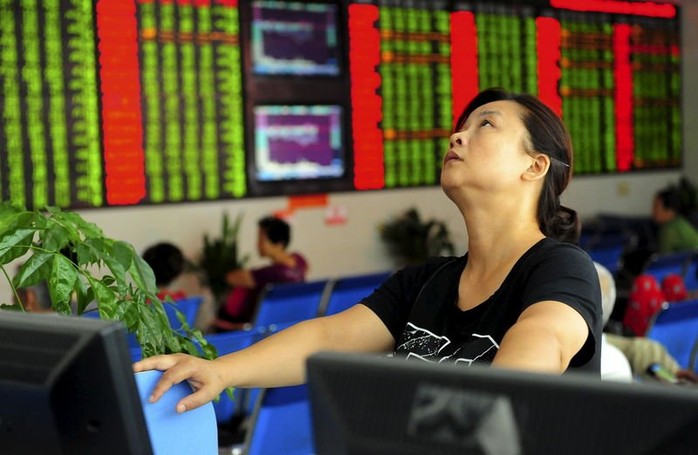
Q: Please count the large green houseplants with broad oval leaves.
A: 1